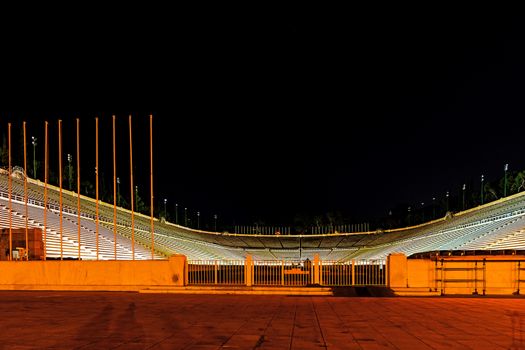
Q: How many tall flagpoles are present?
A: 9